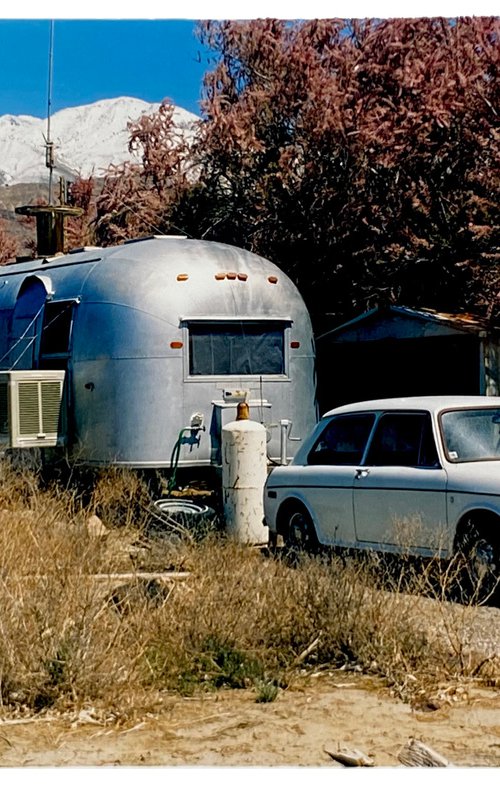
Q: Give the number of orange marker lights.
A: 7